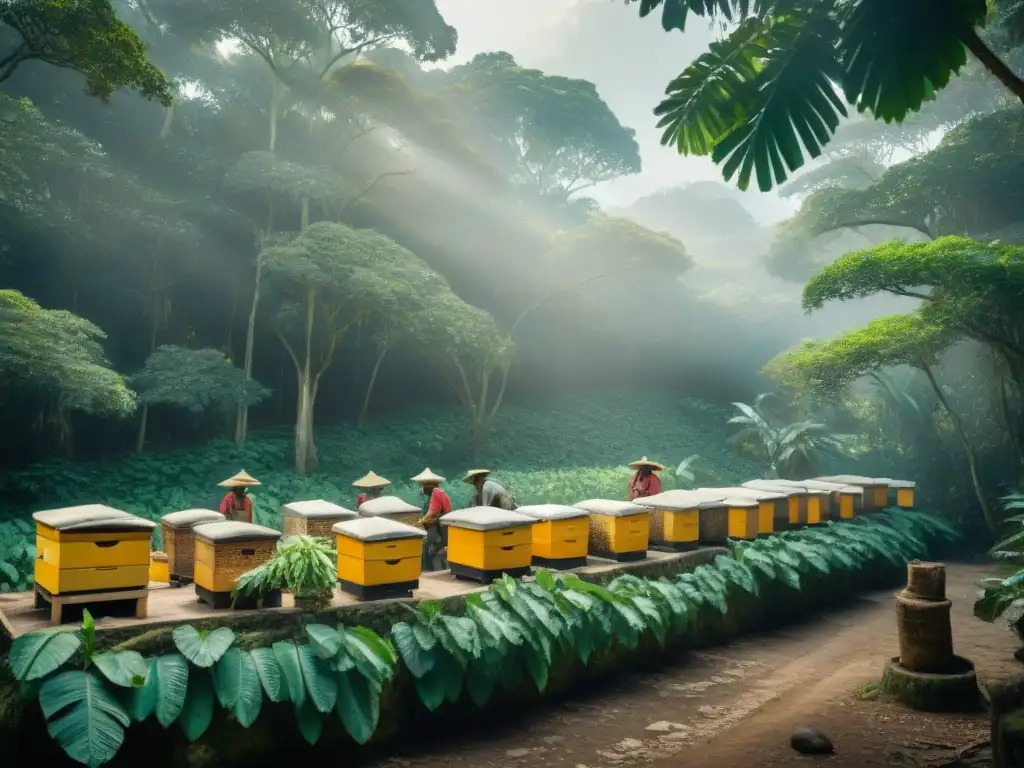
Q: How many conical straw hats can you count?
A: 5